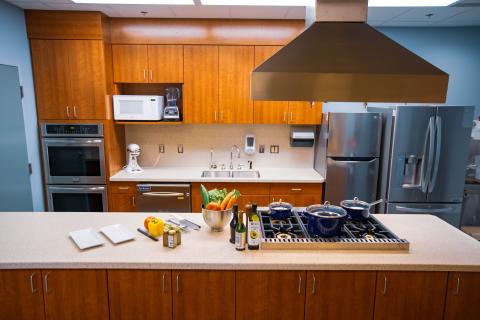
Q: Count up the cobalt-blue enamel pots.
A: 3